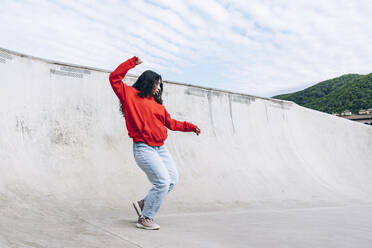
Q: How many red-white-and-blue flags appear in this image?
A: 0